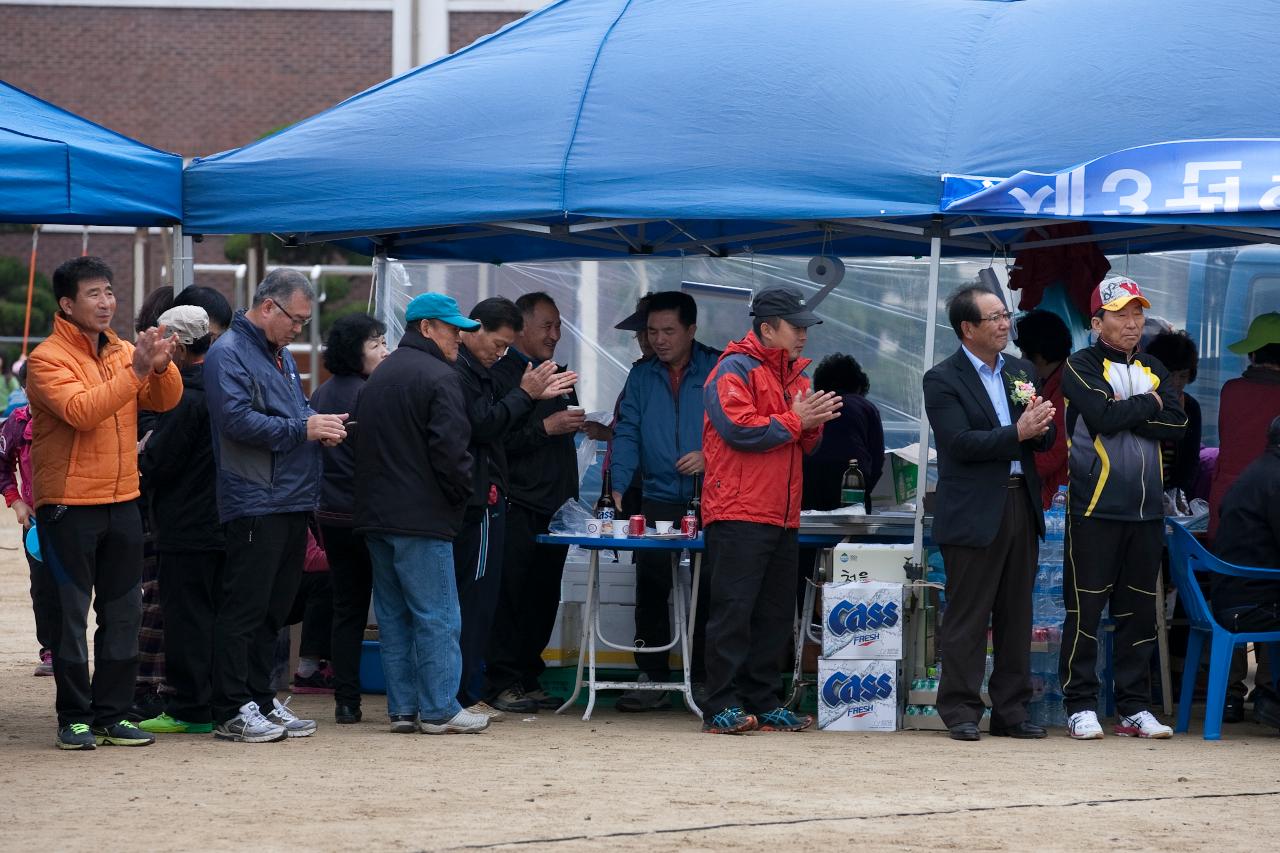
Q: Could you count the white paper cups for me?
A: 4